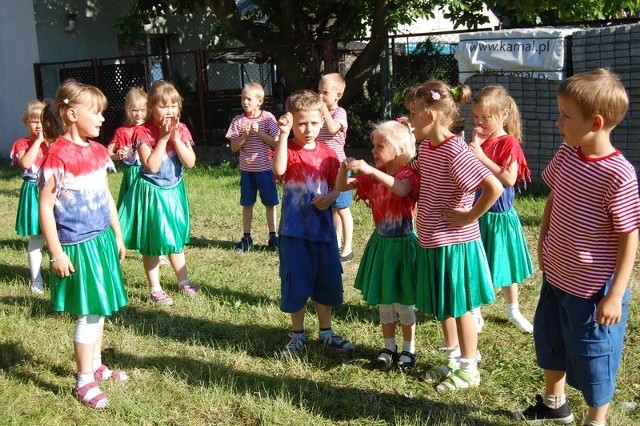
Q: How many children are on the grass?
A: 11